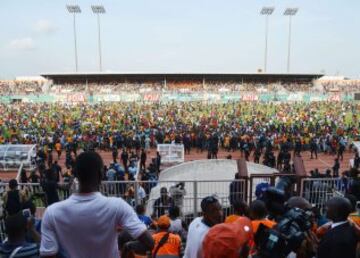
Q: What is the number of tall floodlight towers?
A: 4